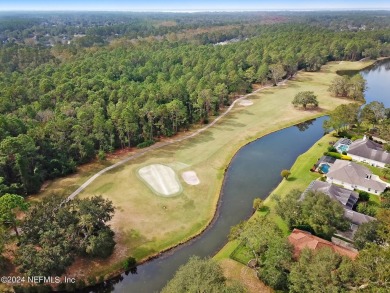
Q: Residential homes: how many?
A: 4